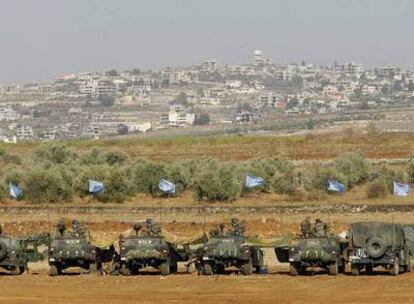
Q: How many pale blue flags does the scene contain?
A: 6